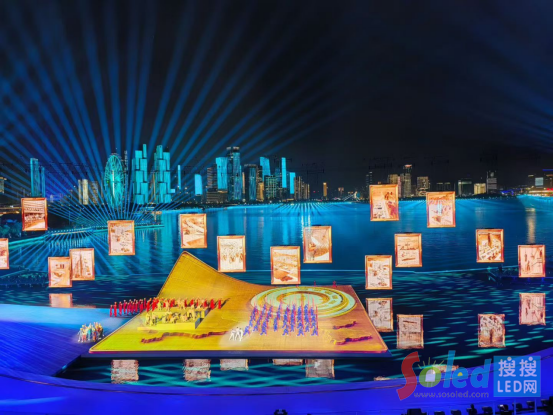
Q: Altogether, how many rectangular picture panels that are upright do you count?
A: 15